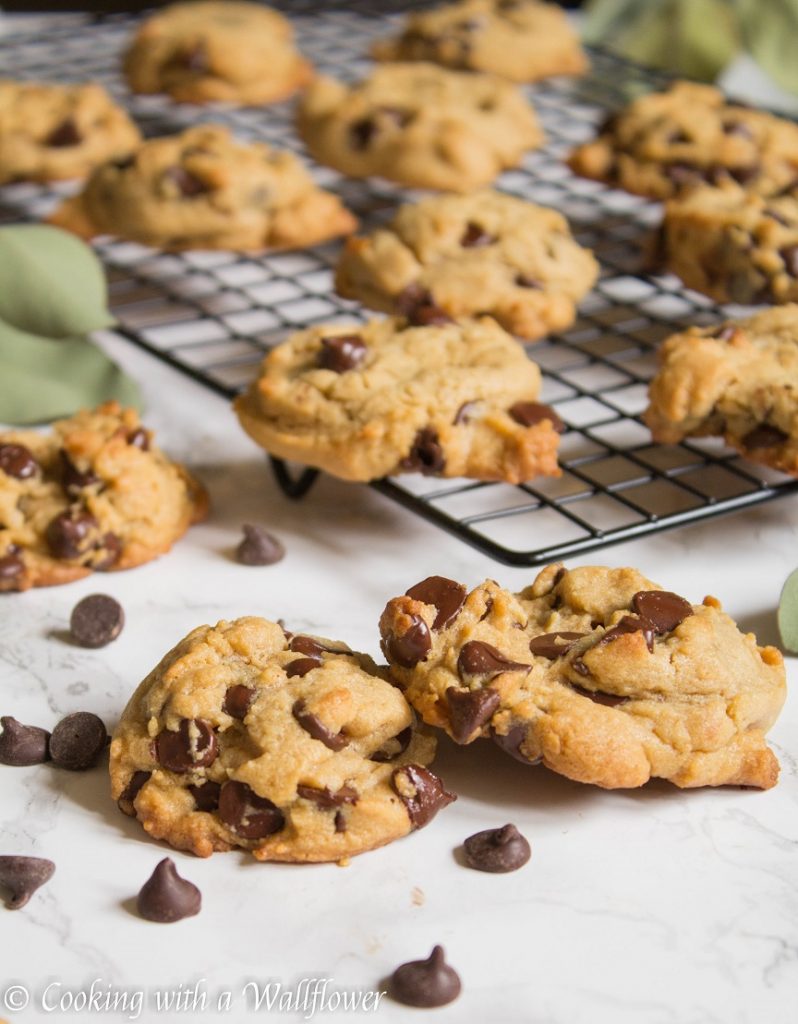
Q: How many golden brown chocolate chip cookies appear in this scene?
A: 13